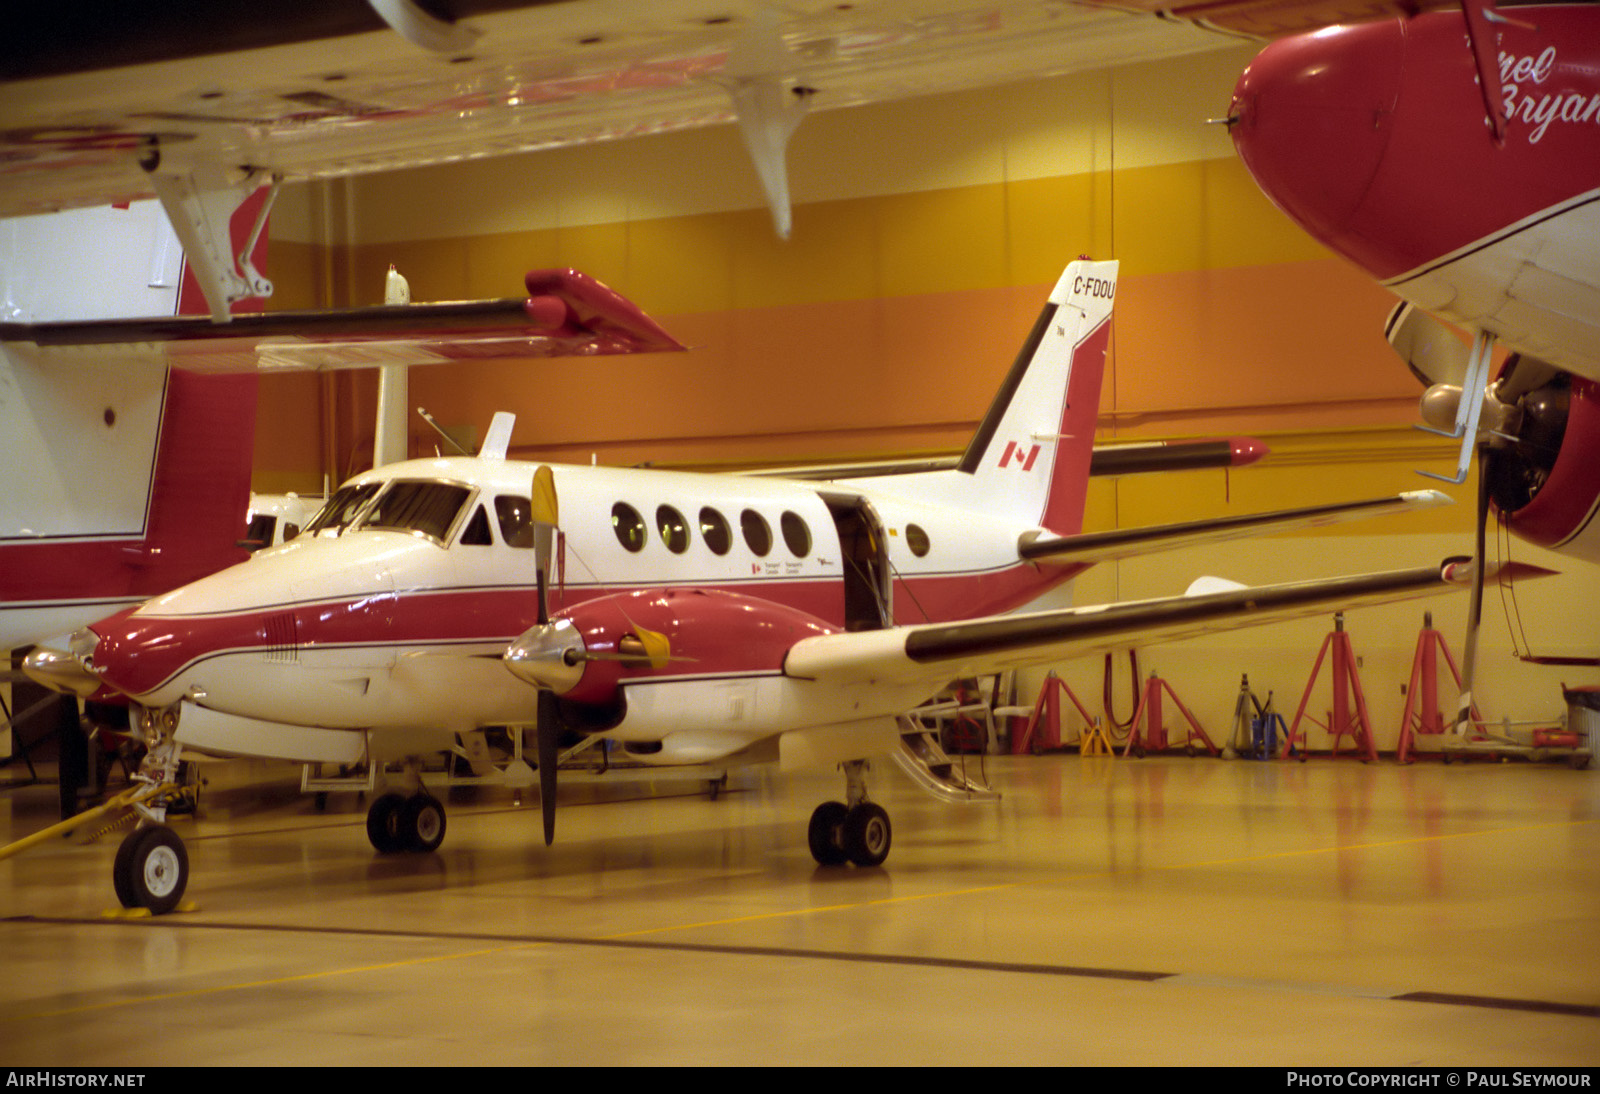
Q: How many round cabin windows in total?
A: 6